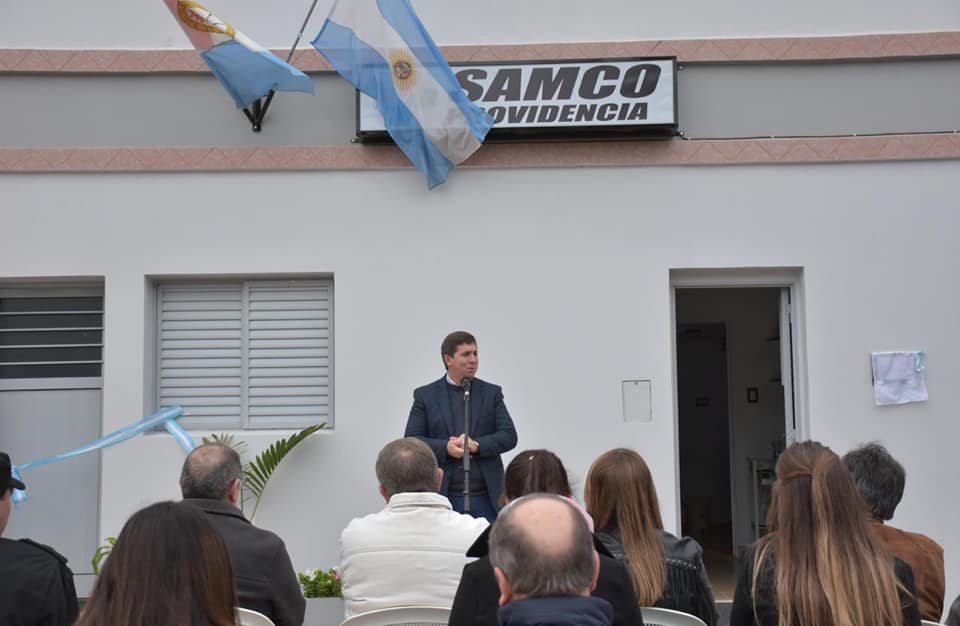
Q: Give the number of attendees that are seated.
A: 9